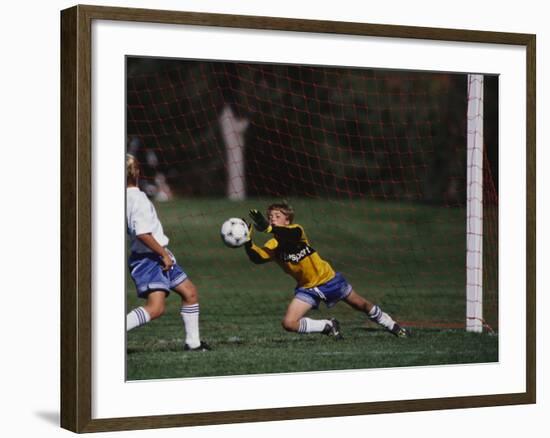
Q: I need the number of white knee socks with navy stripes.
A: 4